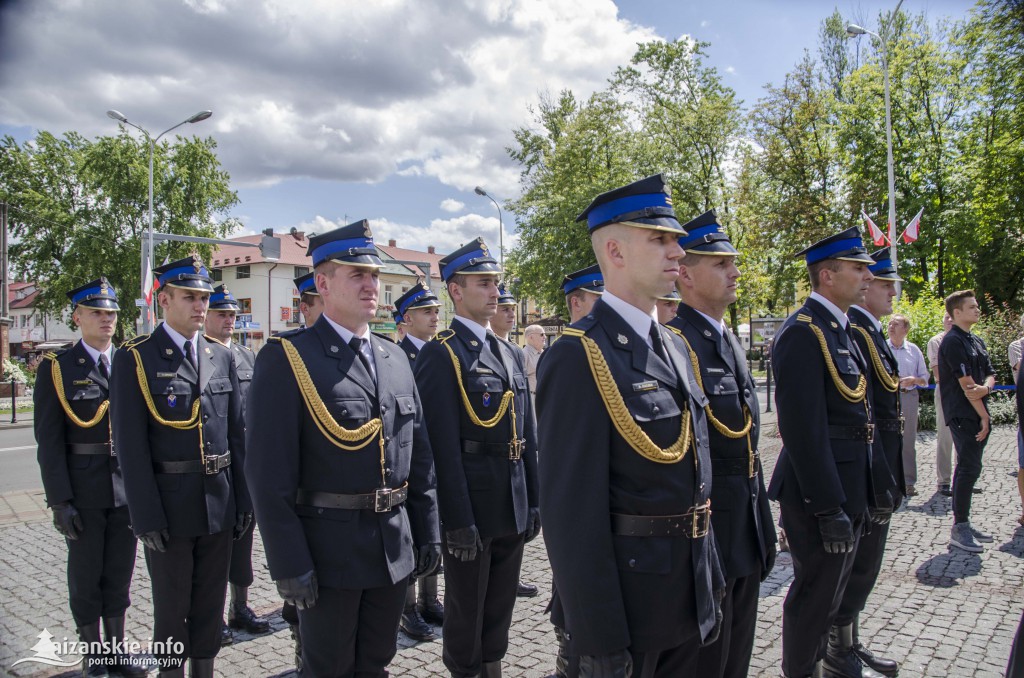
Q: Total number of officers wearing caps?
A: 15